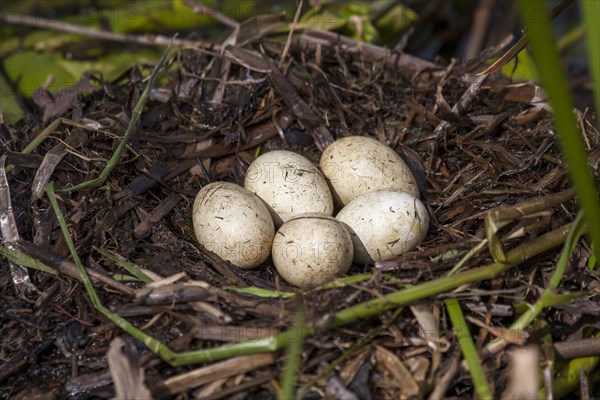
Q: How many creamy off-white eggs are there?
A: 5